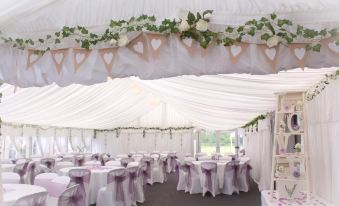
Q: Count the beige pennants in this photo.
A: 12